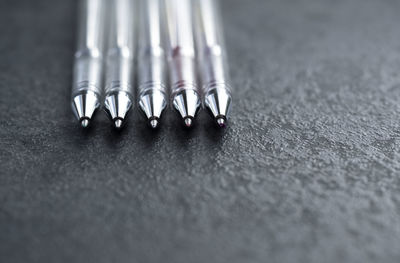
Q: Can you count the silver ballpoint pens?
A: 5